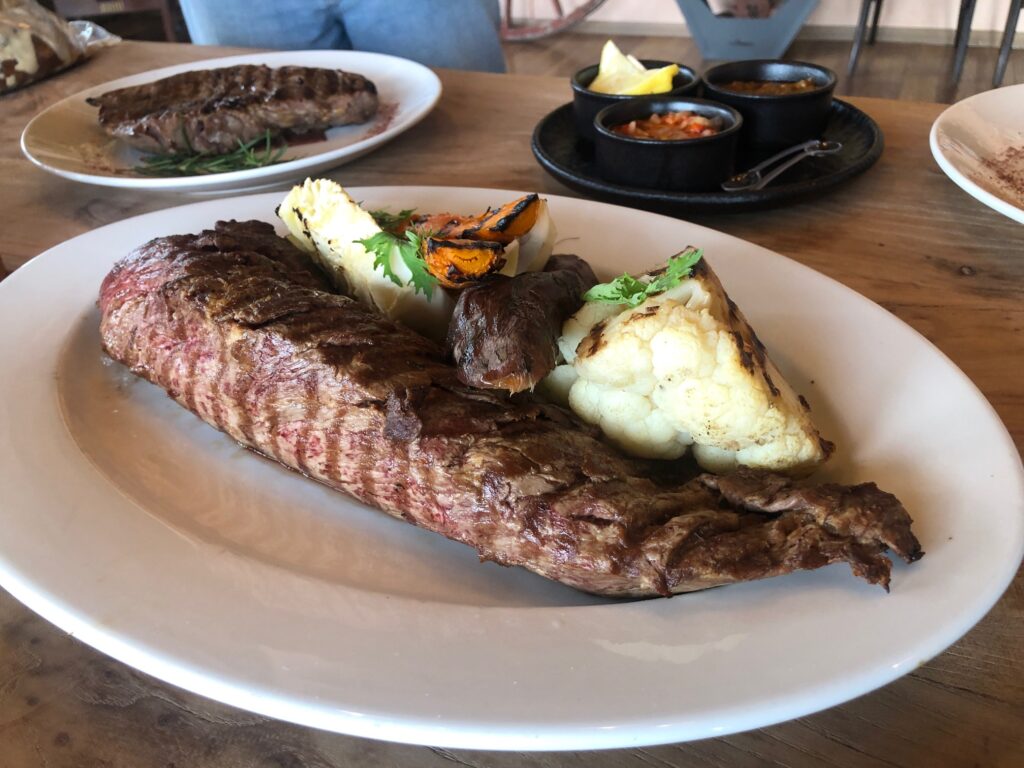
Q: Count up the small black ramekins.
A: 3